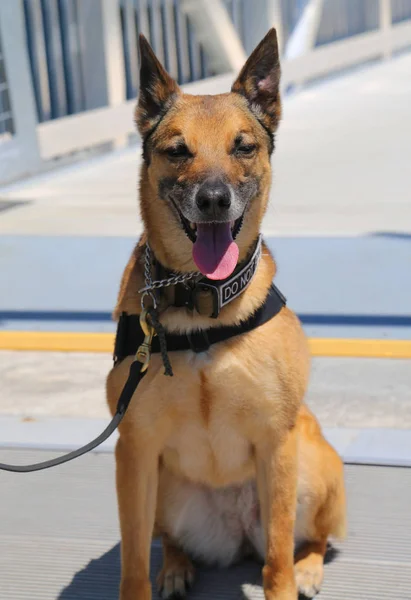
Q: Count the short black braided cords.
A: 1